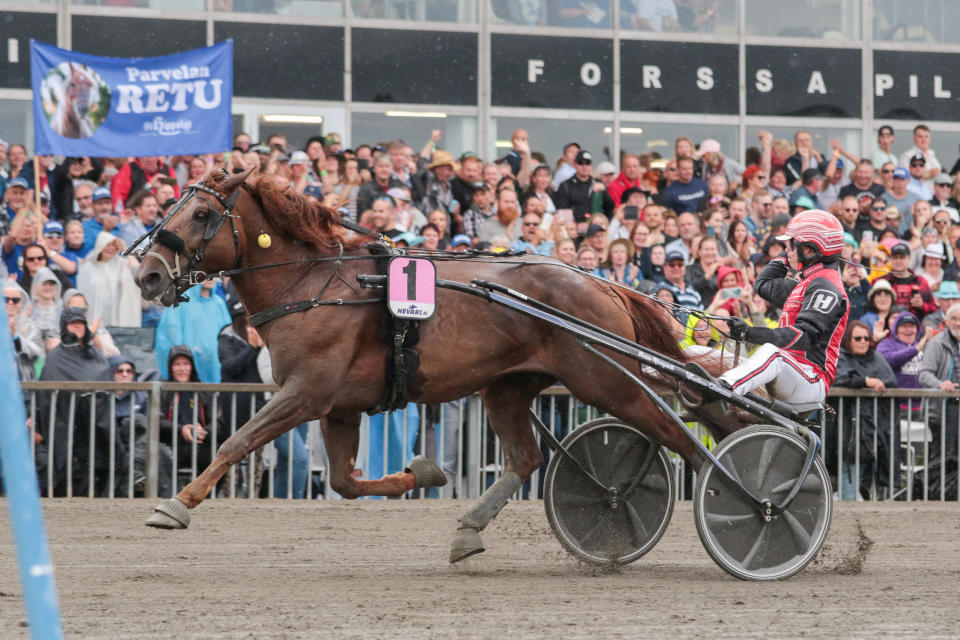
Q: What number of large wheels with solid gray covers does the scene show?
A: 2